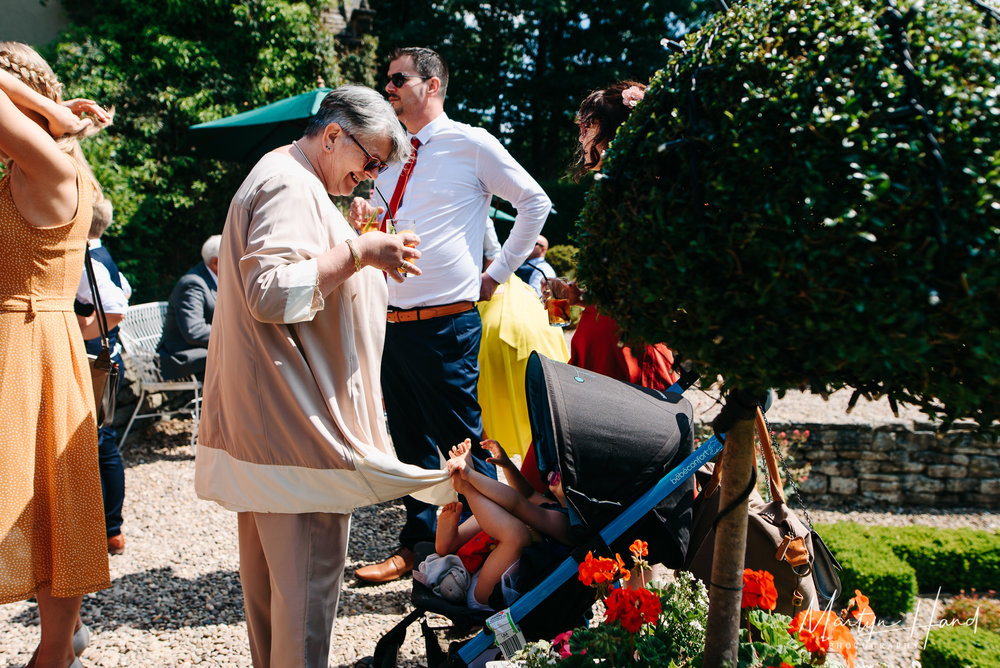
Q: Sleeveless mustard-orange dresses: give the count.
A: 1